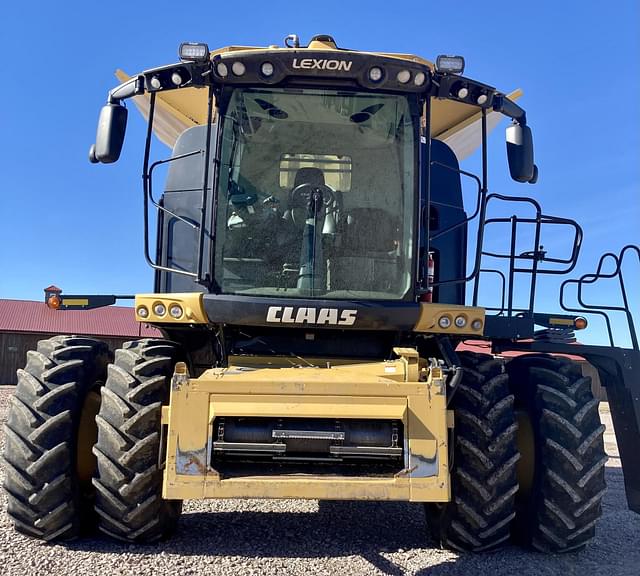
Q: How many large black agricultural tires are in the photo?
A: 4